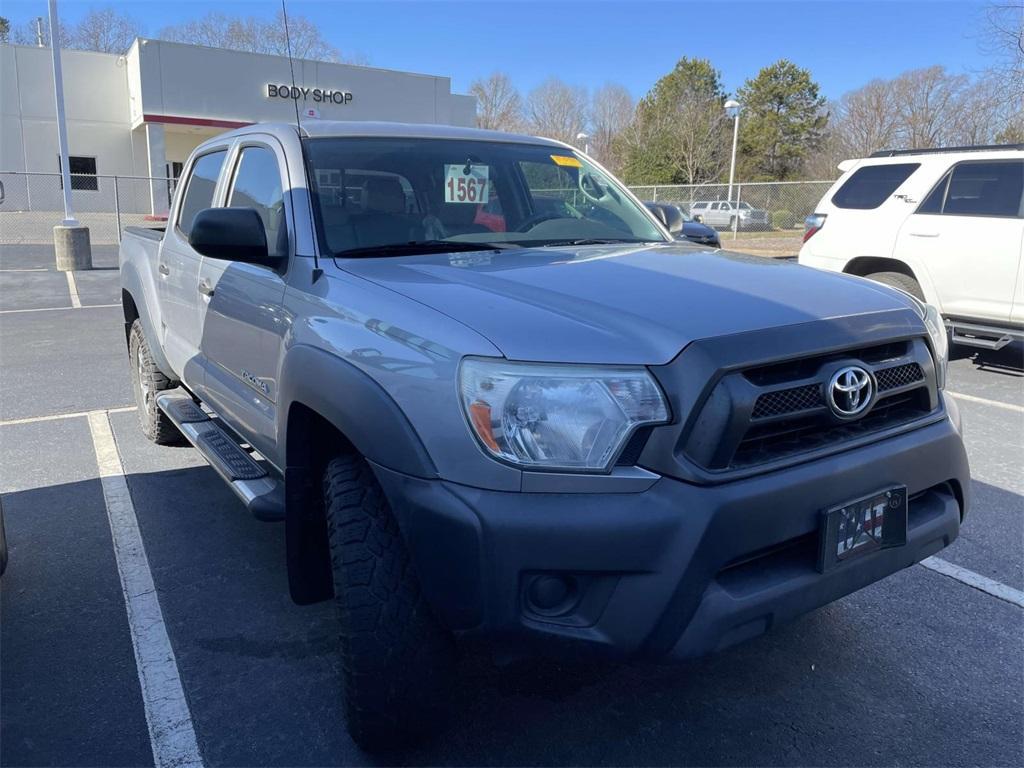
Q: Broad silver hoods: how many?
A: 1